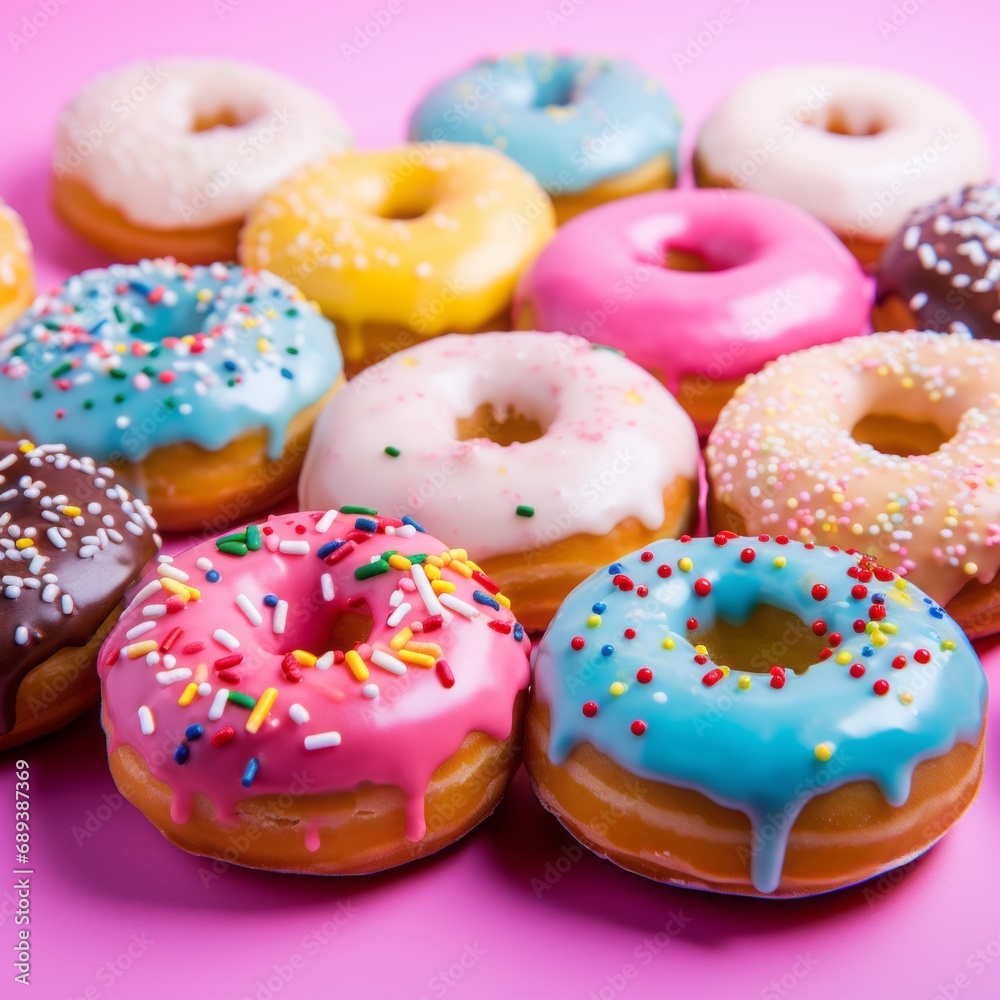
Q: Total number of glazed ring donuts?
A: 13